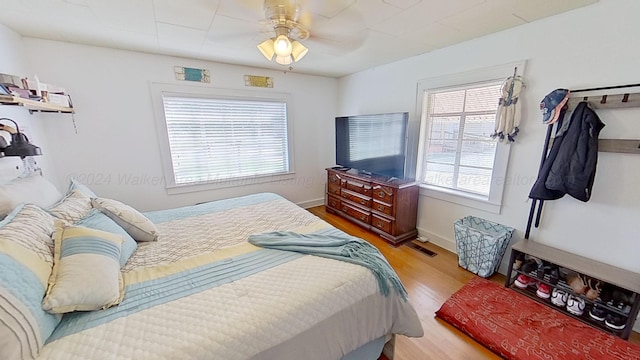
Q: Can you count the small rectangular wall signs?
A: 2